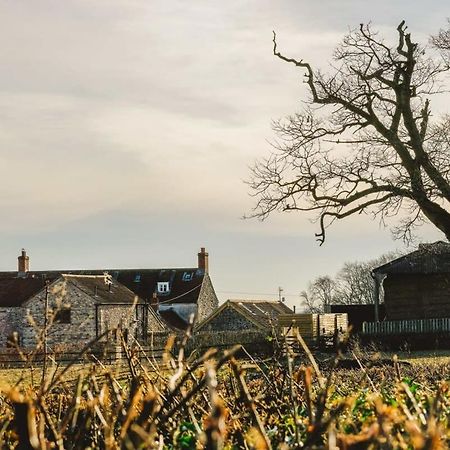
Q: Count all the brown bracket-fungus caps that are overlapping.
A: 0